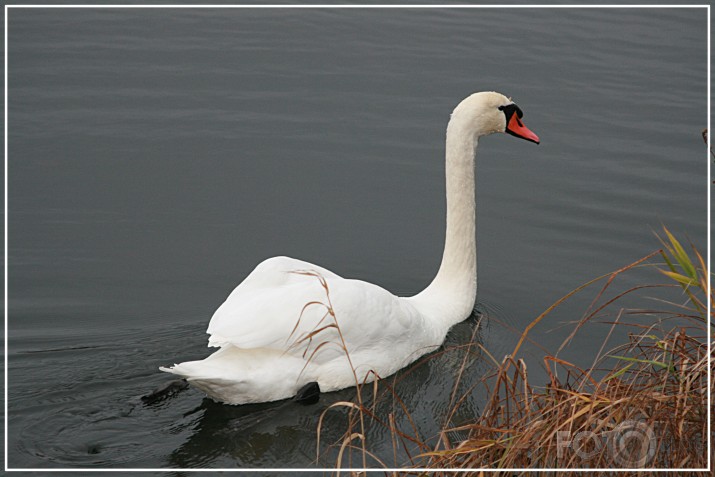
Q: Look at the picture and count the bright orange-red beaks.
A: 1